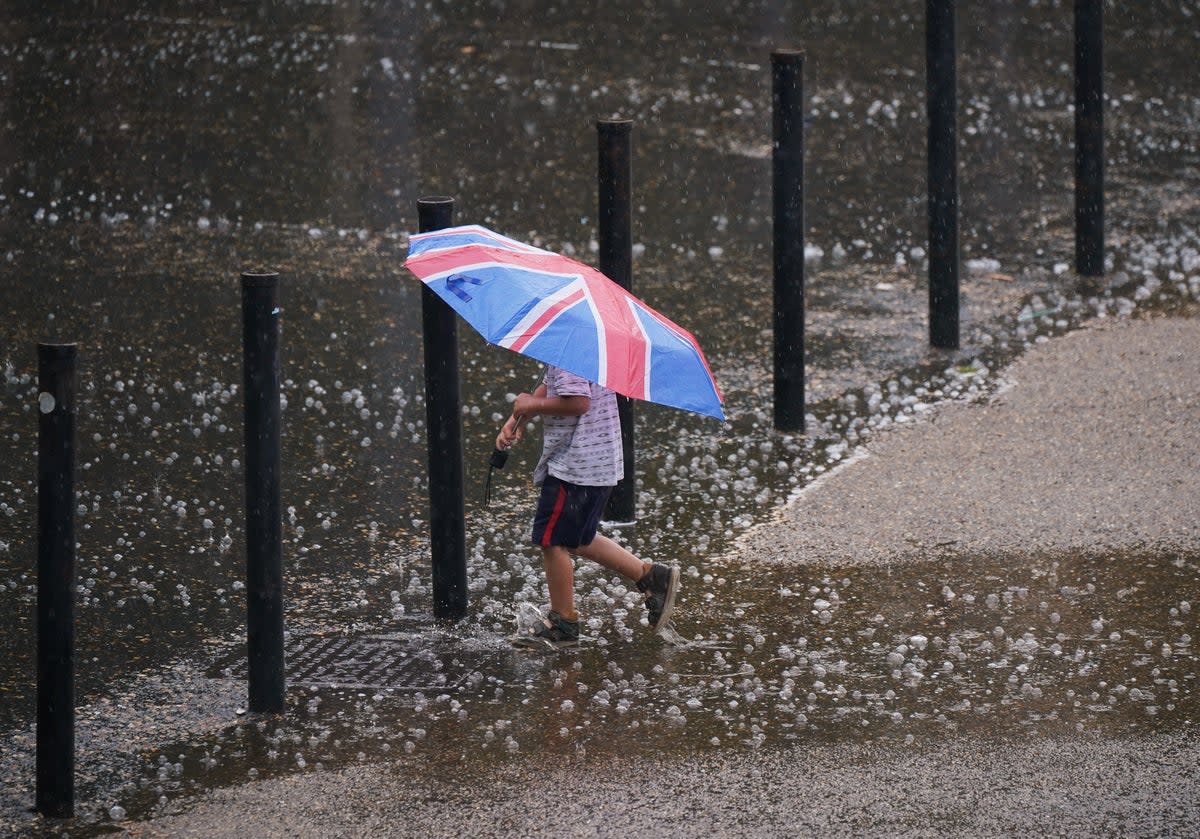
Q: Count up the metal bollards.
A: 7